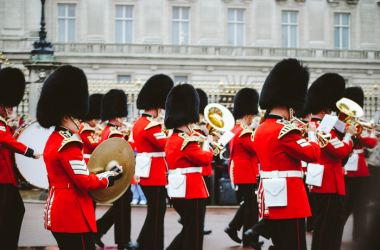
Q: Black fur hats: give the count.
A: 11